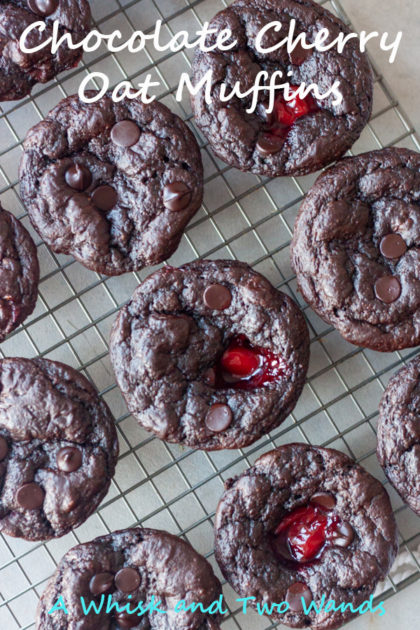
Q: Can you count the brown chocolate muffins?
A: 10